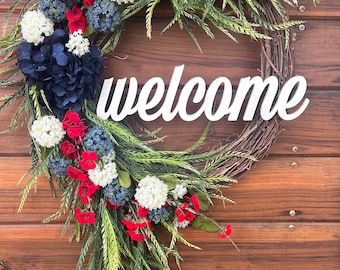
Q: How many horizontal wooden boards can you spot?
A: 5